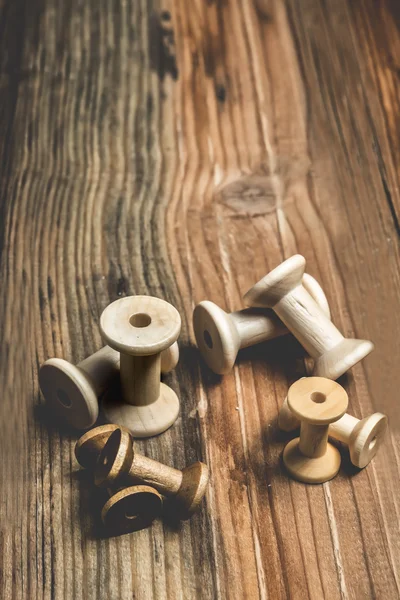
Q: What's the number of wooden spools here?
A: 8